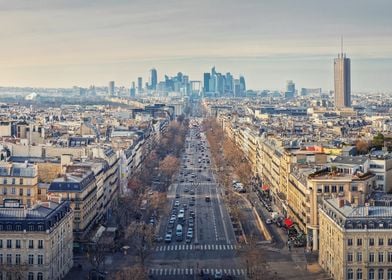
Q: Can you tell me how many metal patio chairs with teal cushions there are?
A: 0